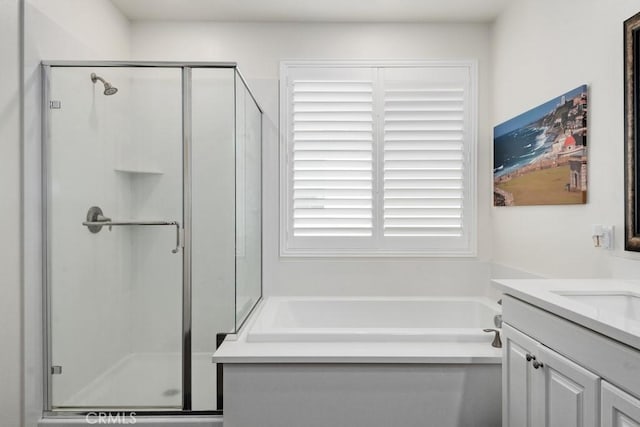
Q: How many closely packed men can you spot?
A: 0